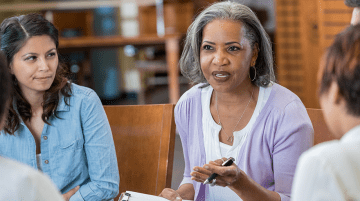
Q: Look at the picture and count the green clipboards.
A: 0